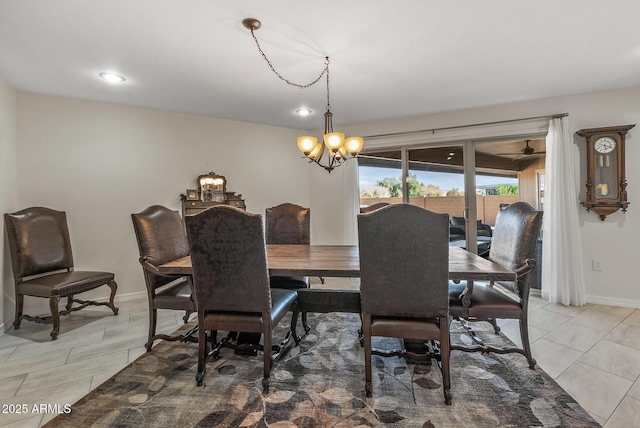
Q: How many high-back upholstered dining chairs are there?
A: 7